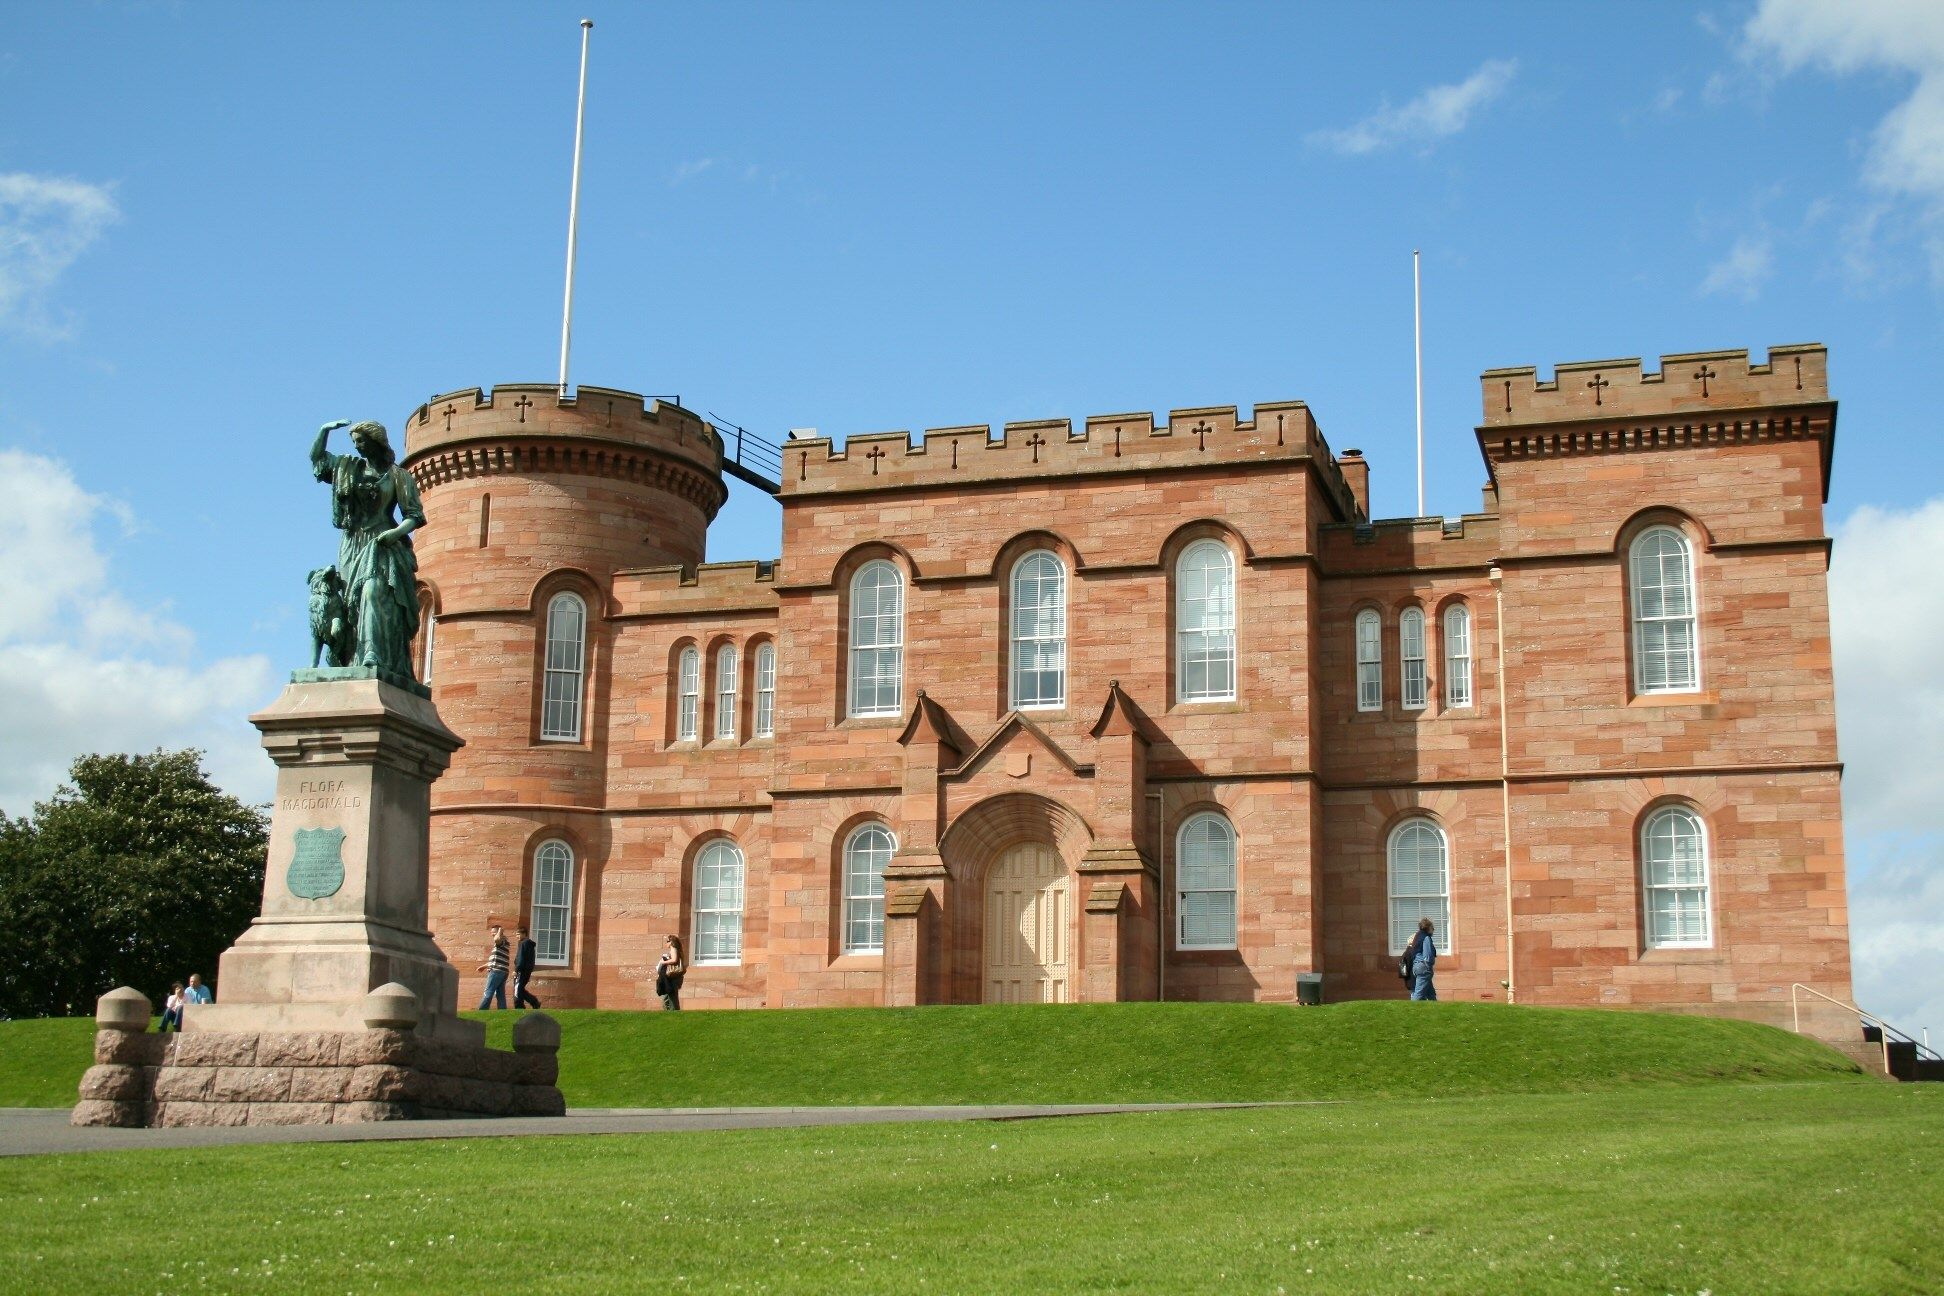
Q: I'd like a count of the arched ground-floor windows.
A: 6